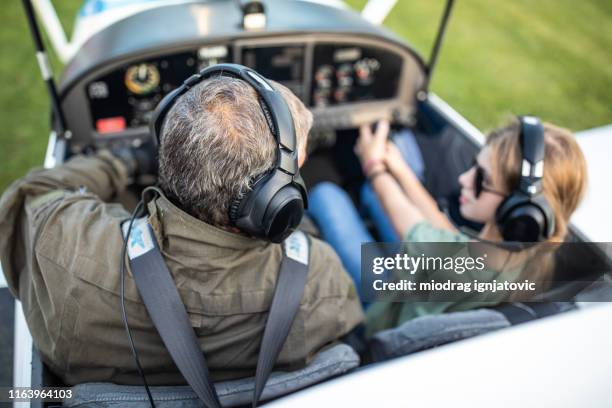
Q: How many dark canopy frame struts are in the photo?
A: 2